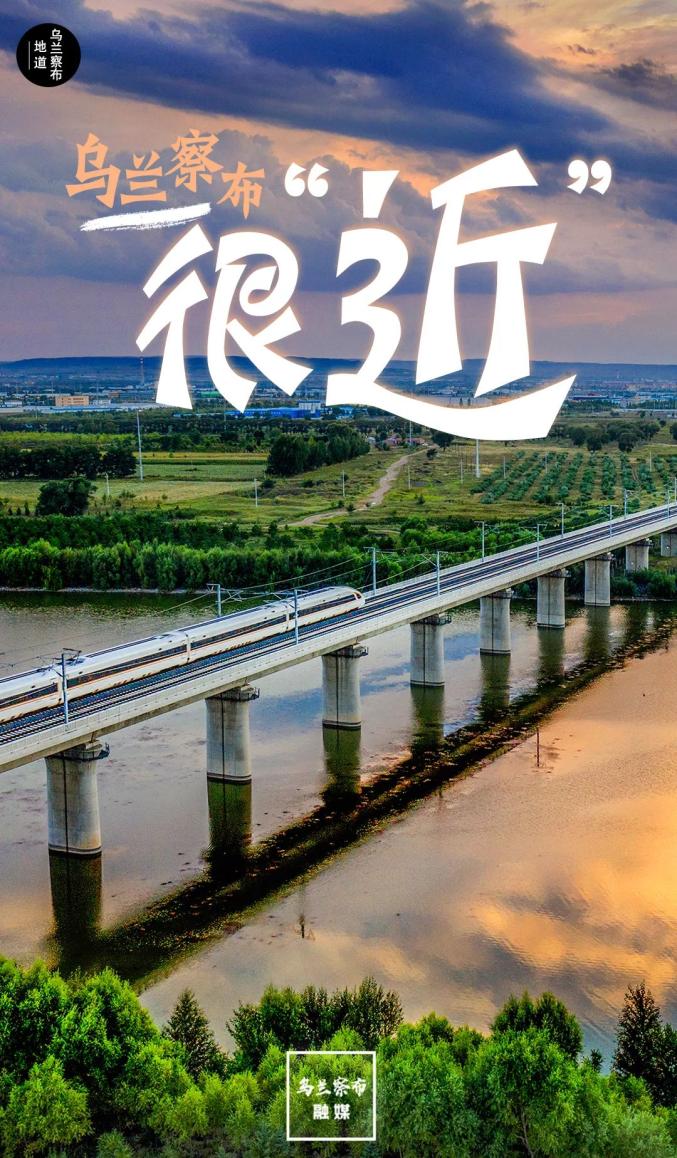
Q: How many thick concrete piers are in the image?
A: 9